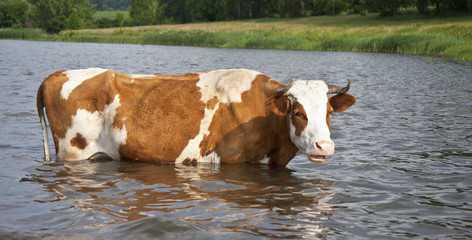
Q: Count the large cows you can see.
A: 1